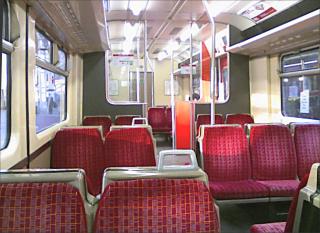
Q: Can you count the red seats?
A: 14